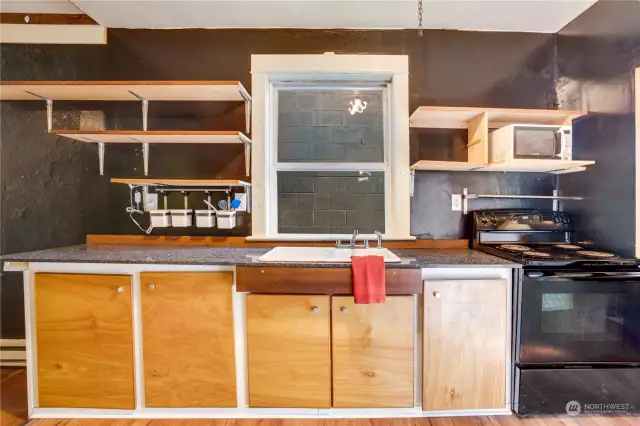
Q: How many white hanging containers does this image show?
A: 4